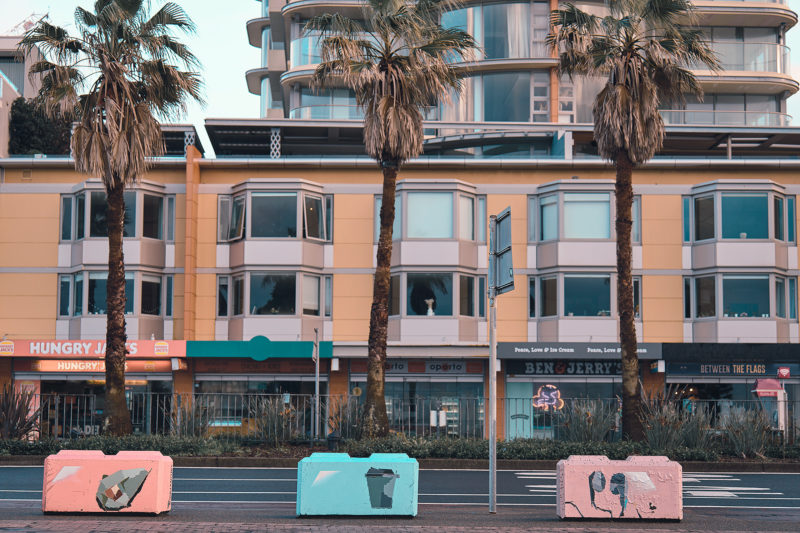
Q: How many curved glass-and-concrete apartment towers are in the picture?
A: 1